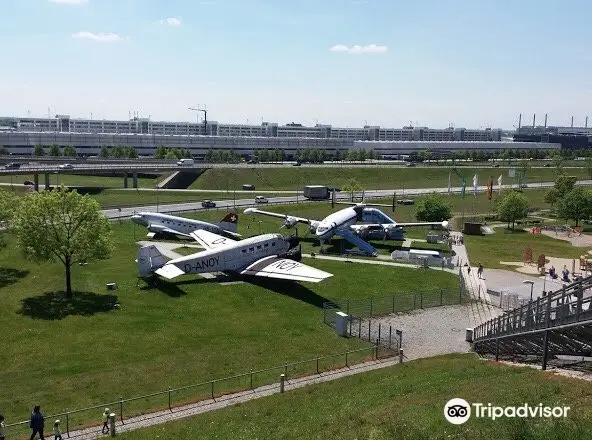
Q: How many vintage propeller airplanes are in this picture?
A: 3